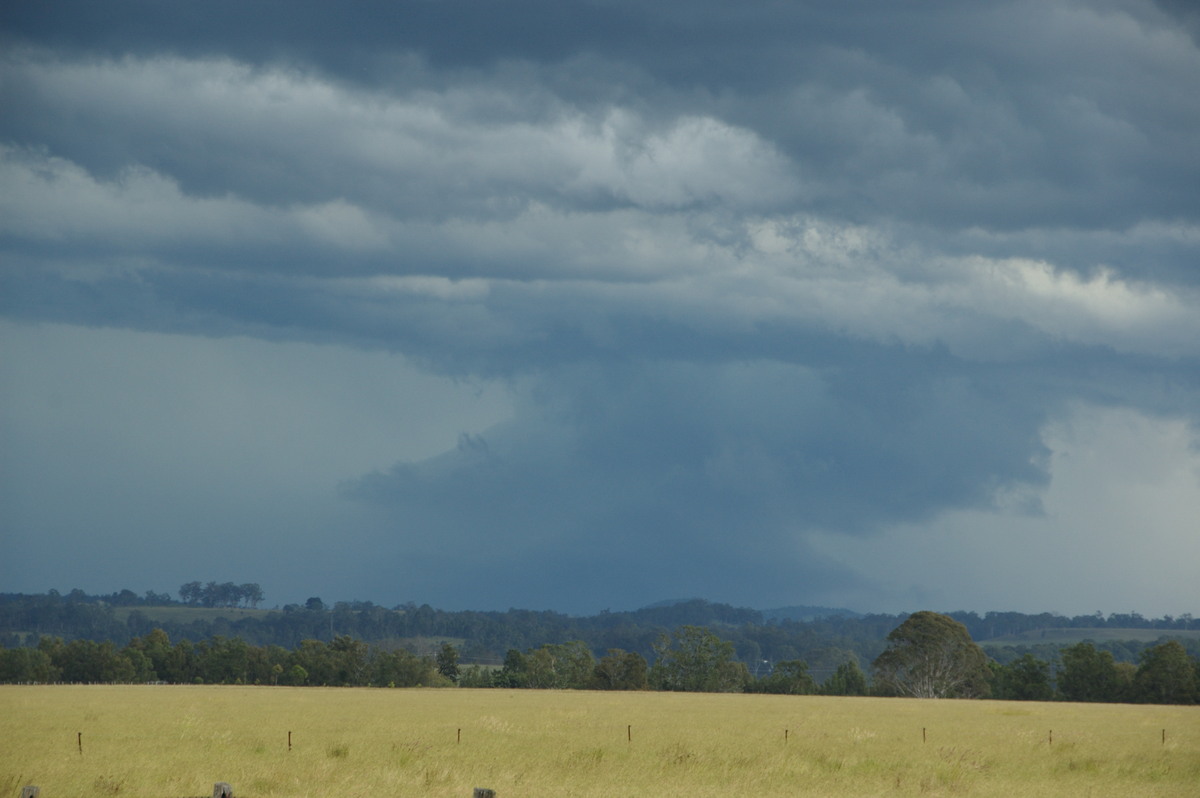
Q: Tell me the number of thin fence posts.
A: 8